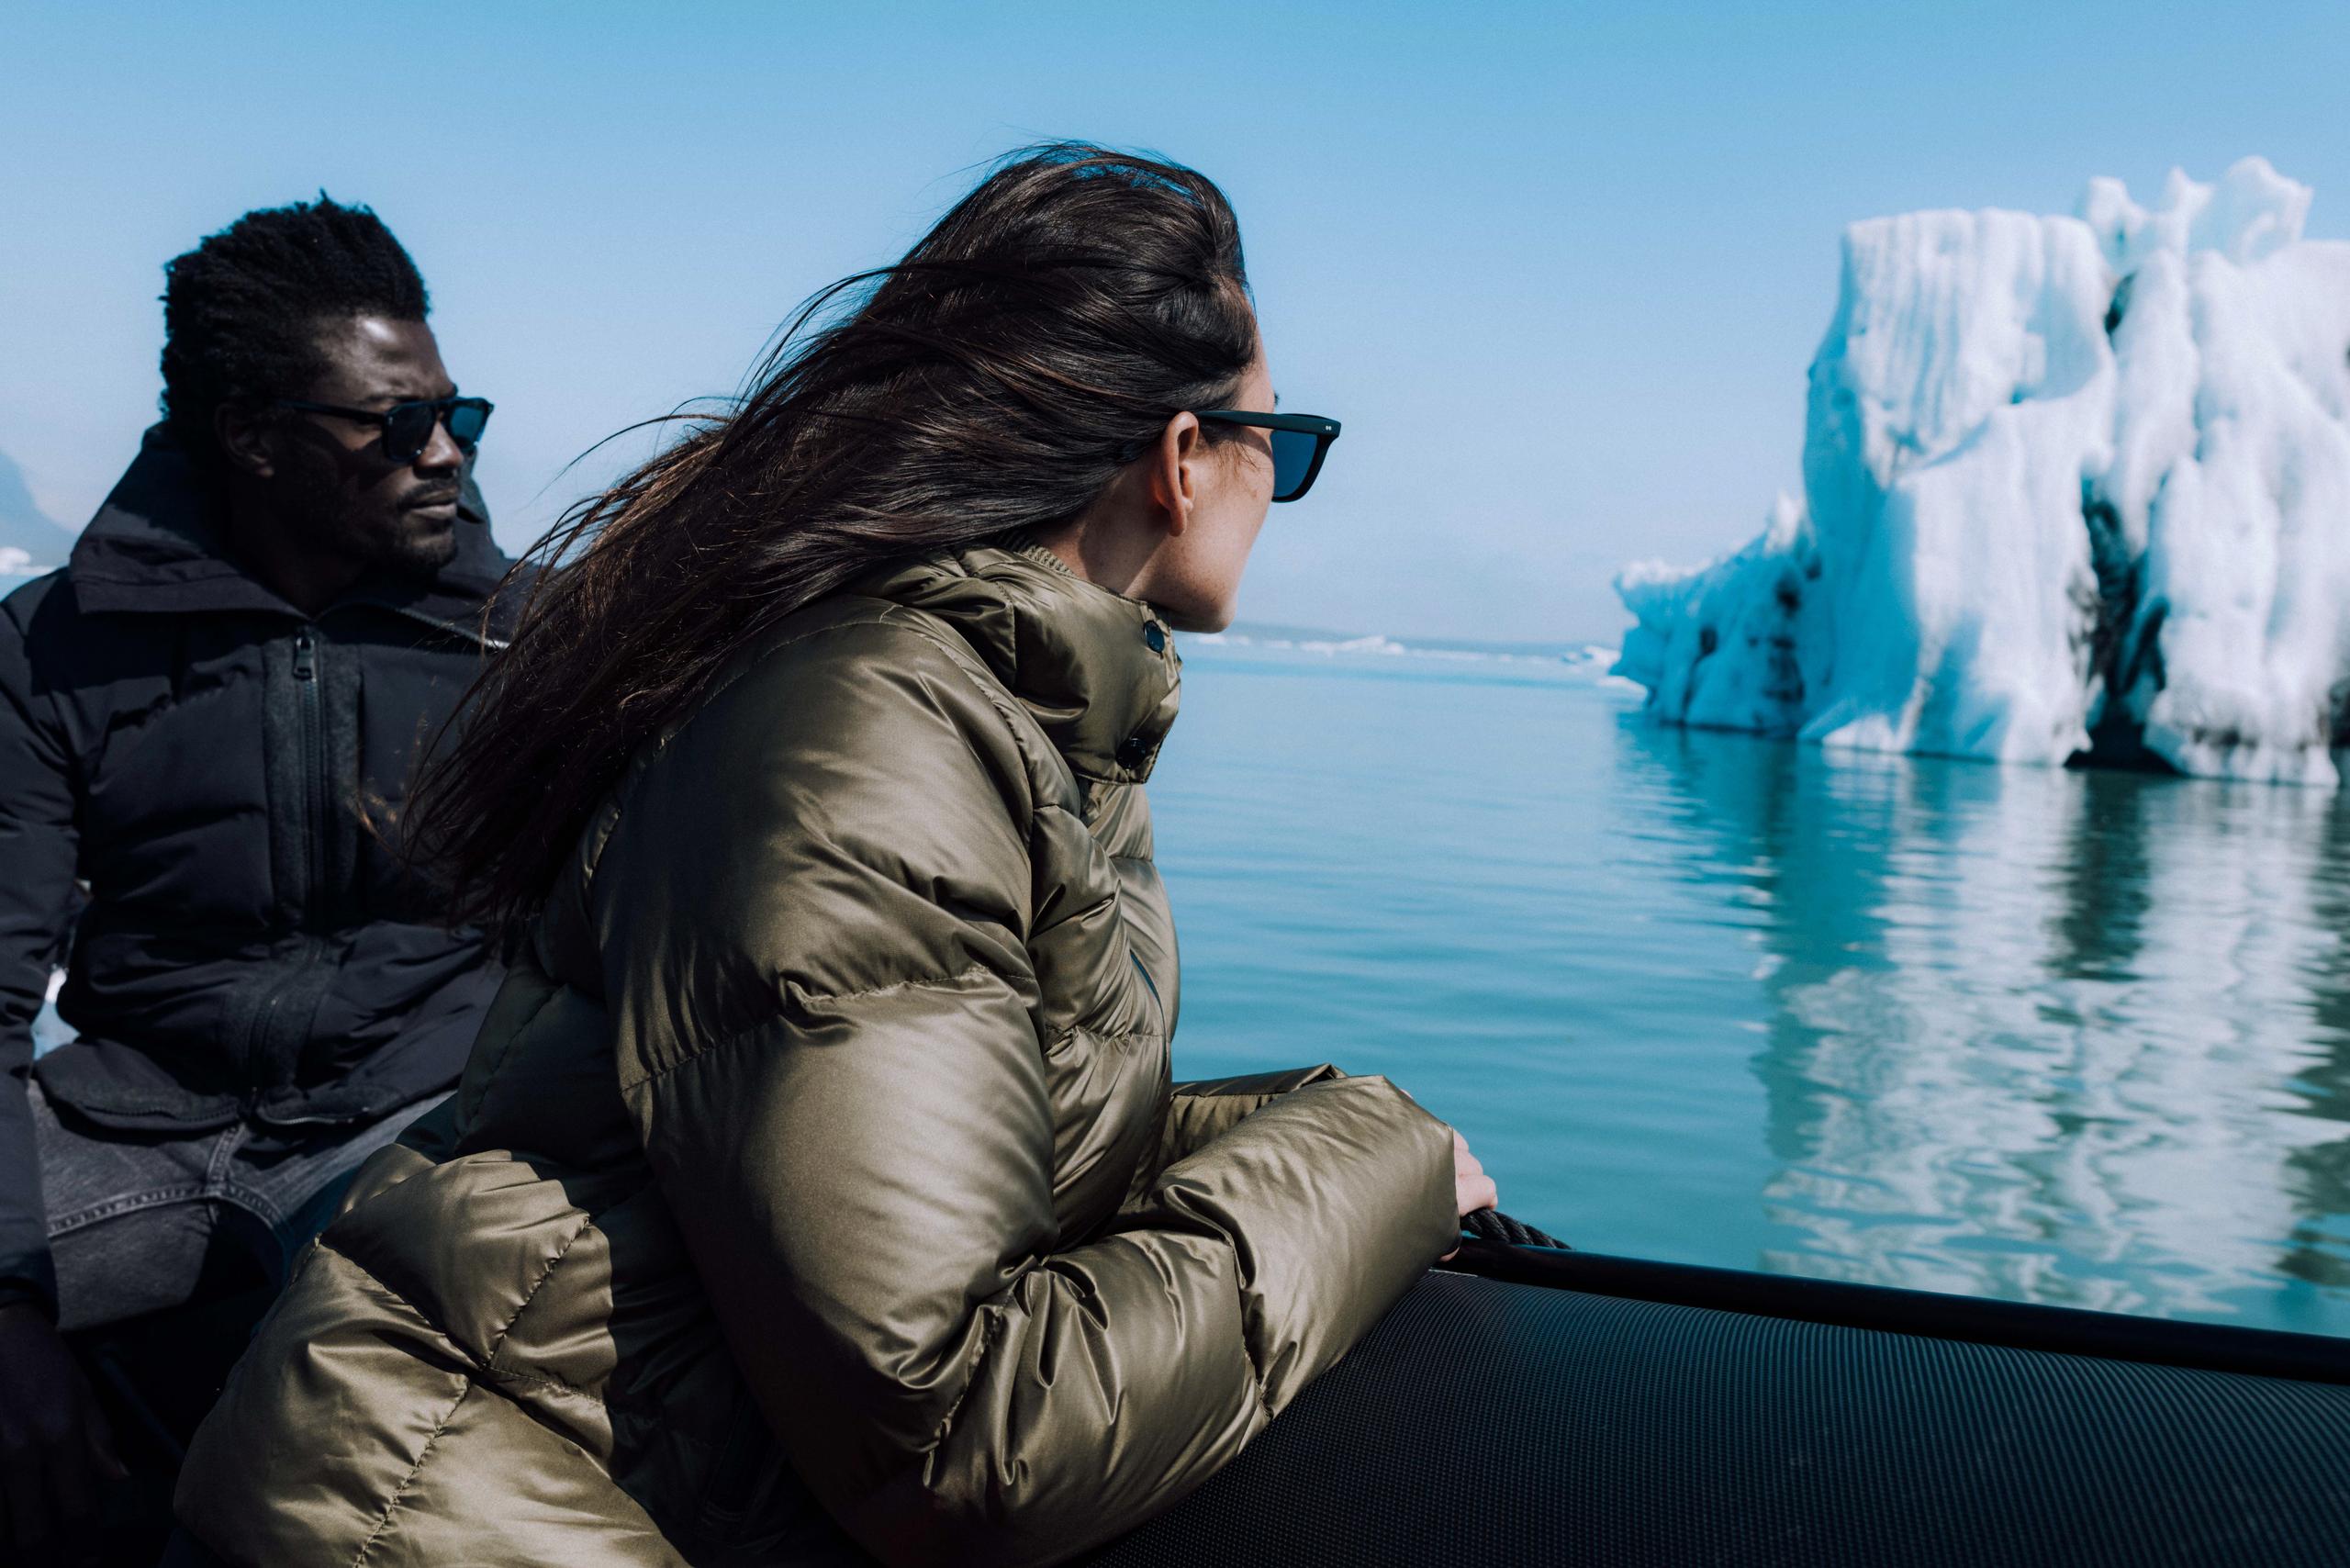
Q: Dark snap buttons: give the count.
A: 2